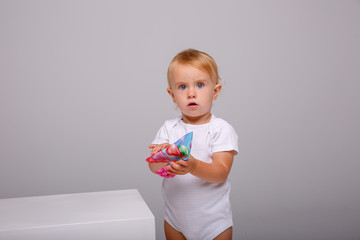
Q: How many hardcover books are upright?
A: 0